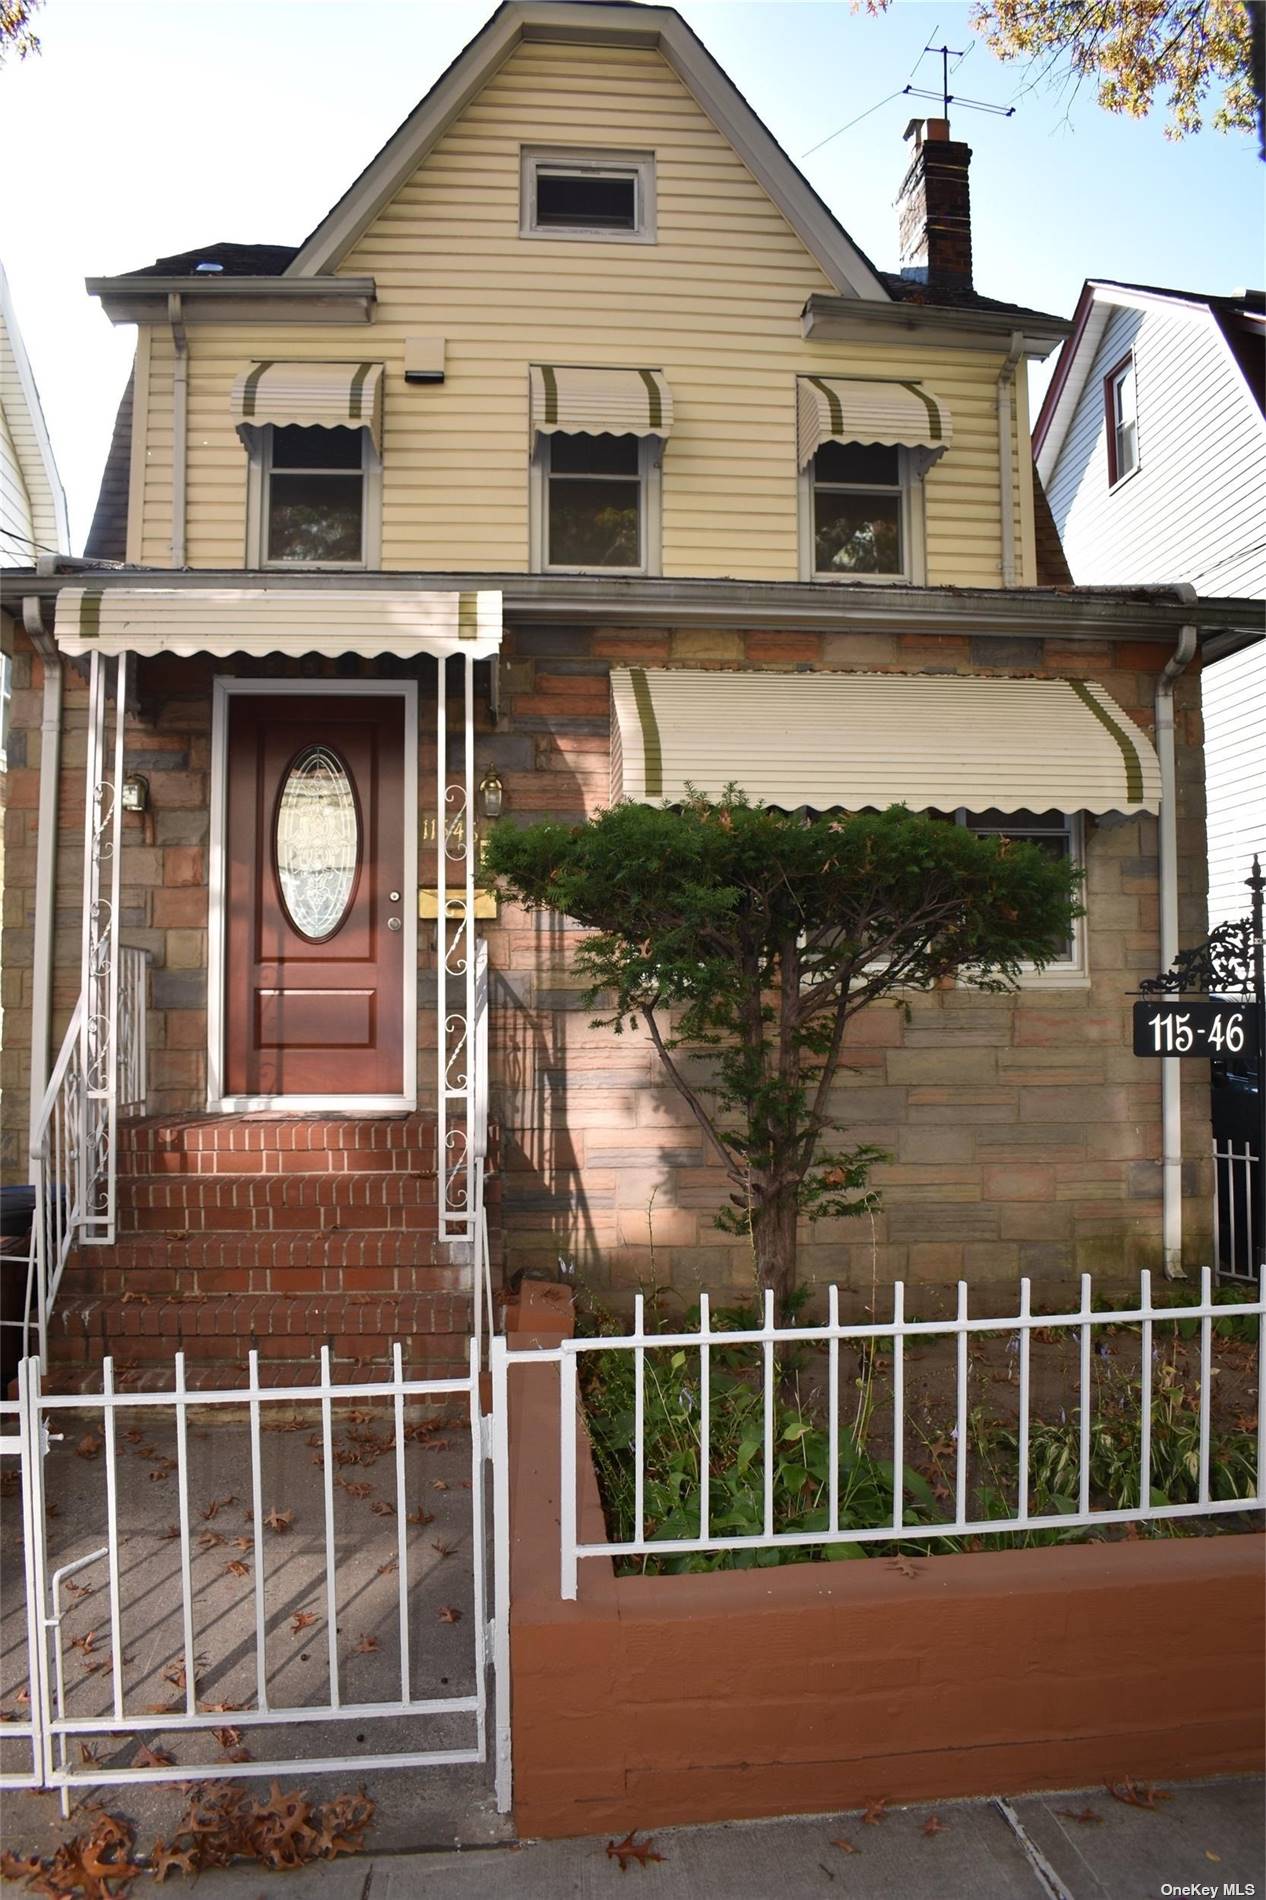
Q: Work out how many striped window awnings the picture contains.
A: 4